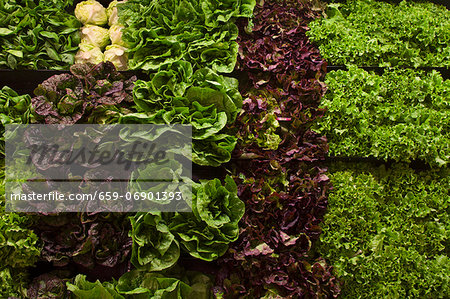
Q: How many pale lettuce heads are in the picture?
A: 6